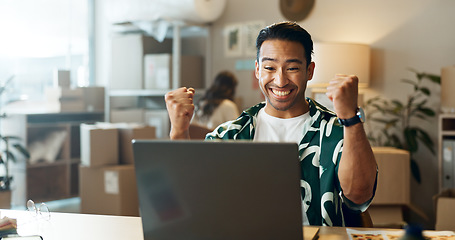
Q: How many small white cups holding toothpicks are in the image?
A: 0